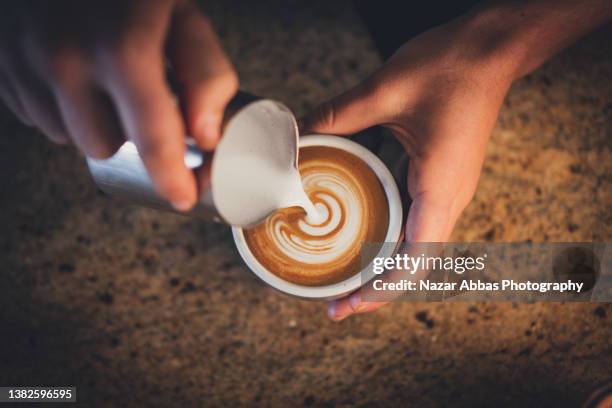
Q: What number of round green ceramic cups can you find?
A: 0